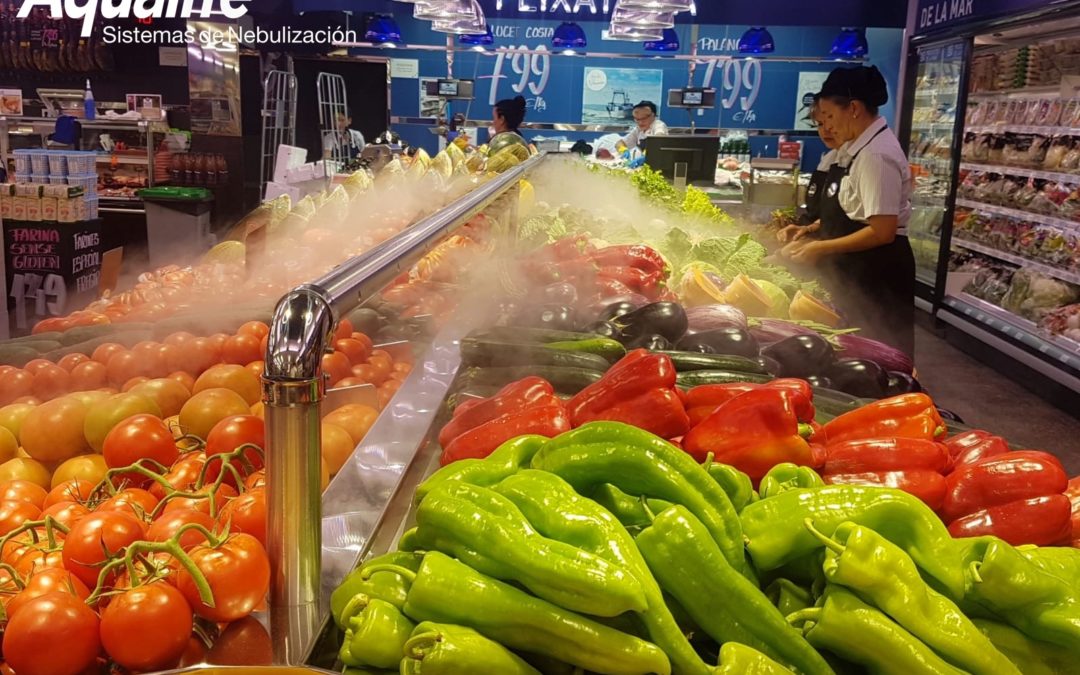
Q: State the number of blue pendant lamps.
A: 6